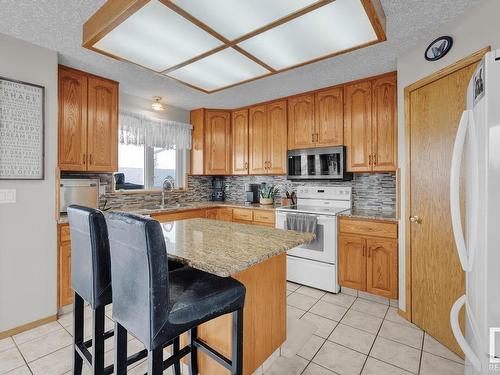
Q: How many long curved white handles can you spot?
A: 2